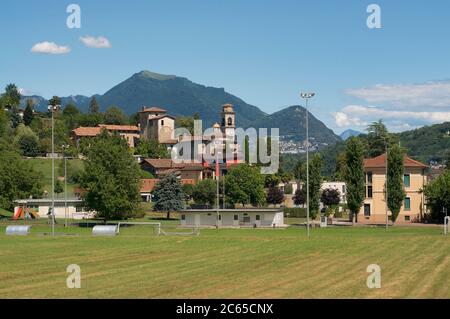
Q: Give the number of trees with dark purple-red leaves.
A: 3